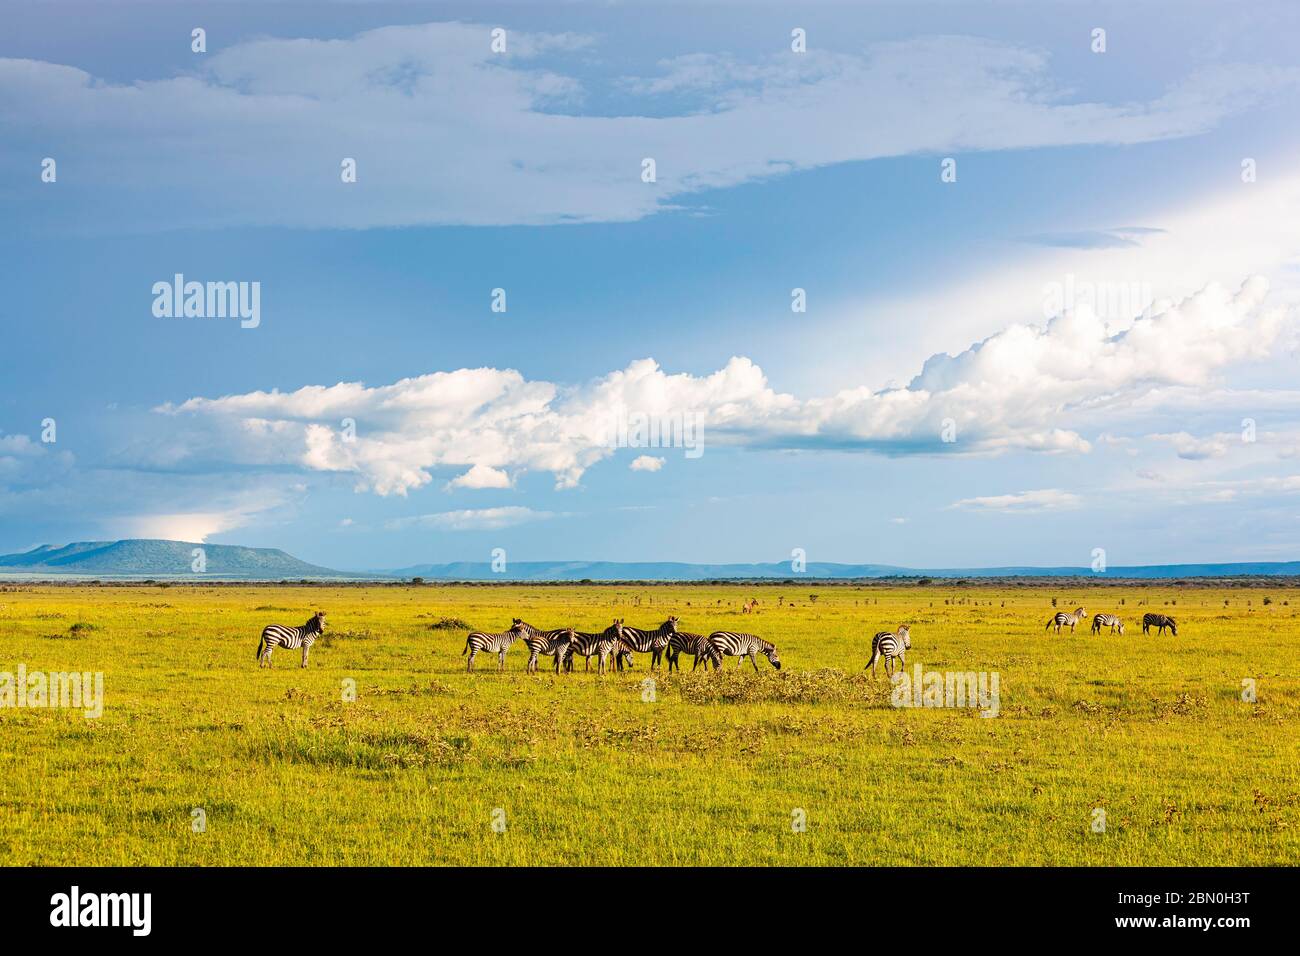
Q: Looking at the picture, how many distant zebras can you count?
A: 3